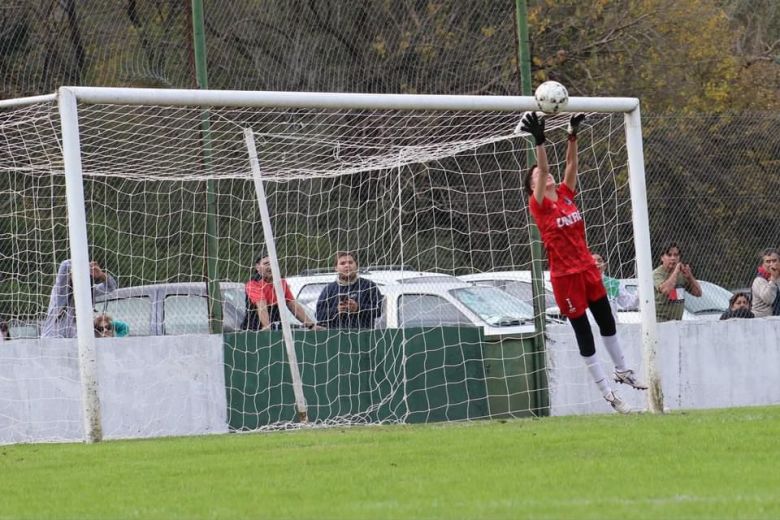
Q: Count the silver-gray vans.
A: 1